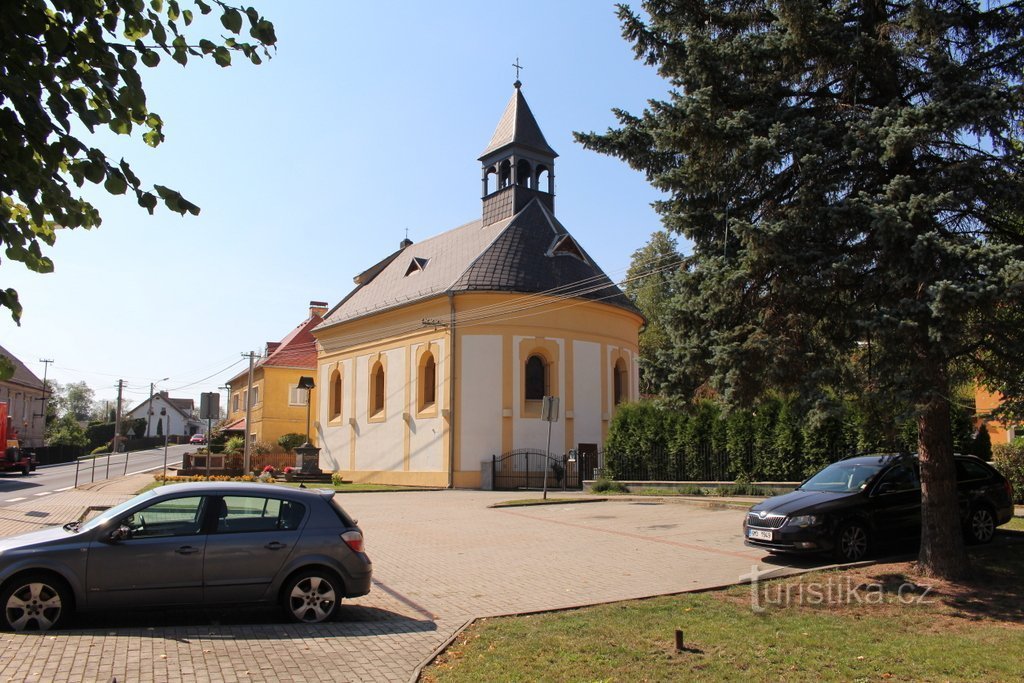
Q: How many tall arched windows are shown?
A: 5